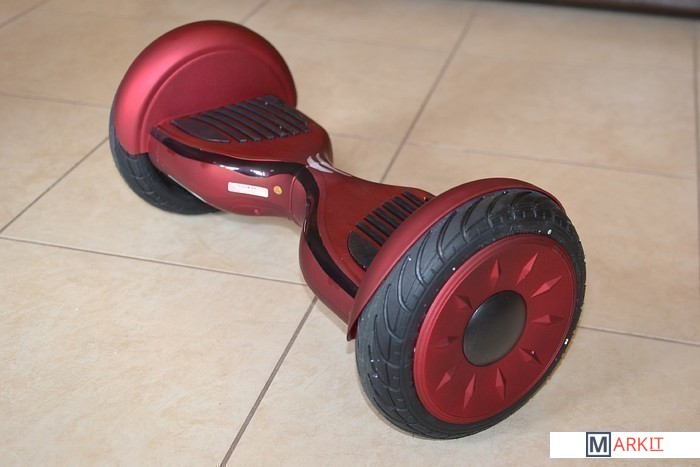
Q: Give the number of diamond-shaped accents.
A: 10